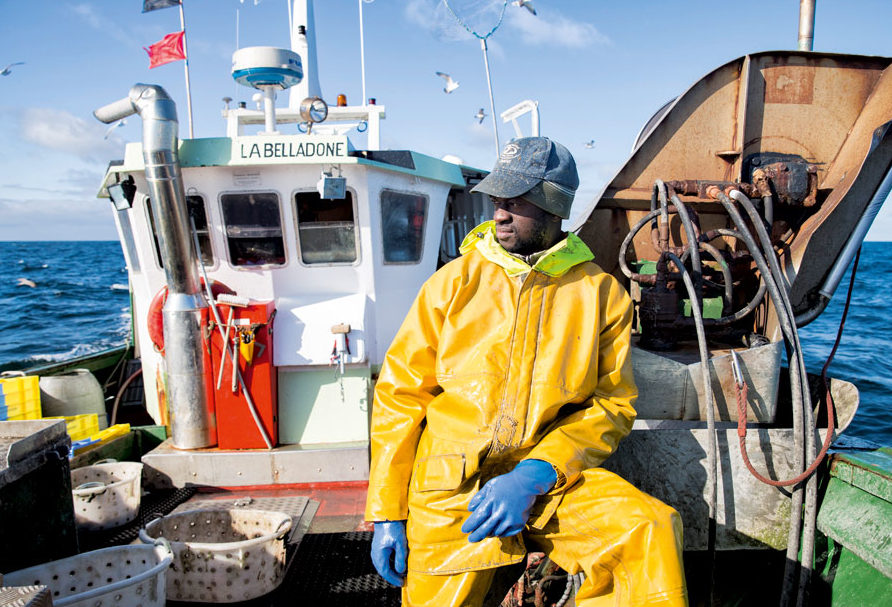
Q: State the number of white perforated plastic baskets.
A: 3